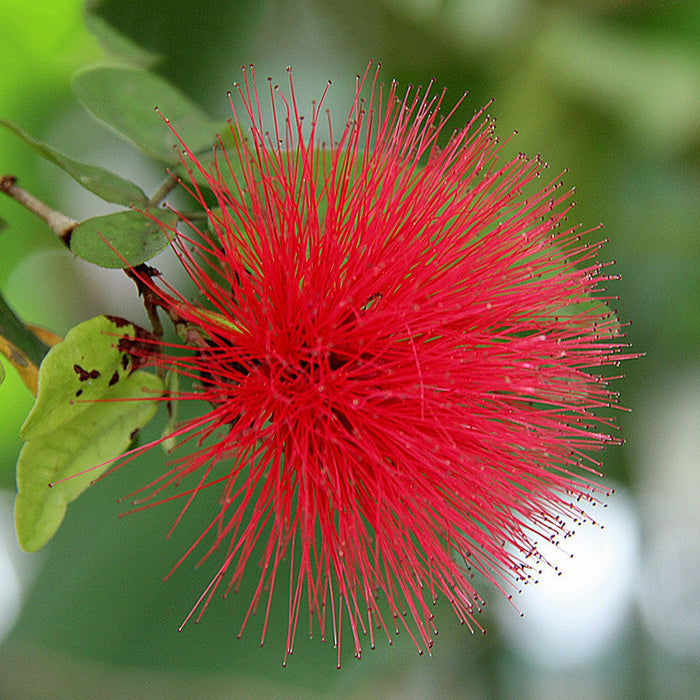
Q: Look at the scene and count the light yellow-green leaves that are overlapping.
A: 2